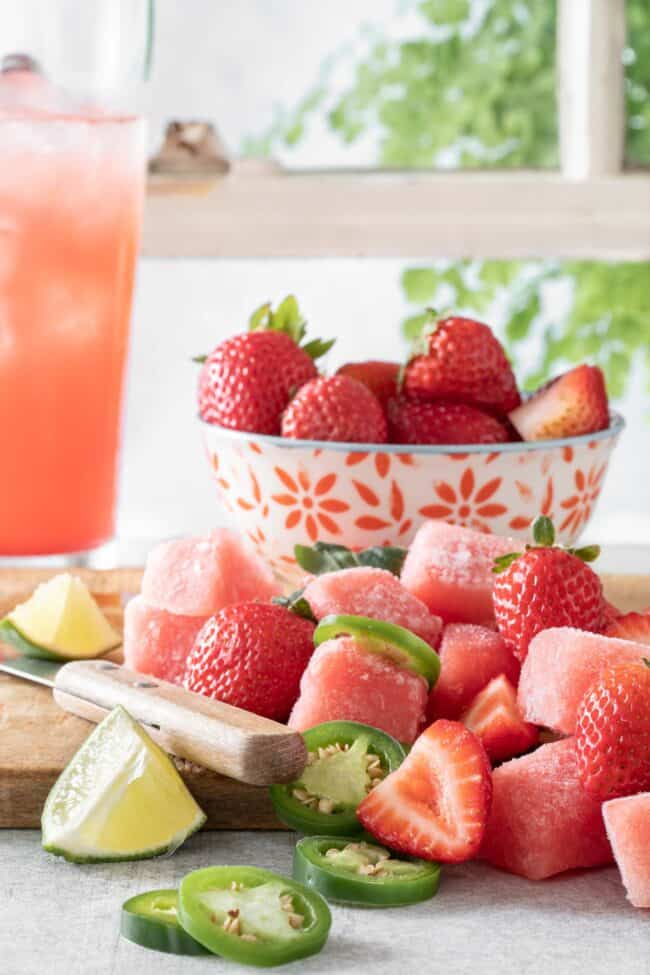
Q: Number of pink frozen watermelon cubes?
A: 9